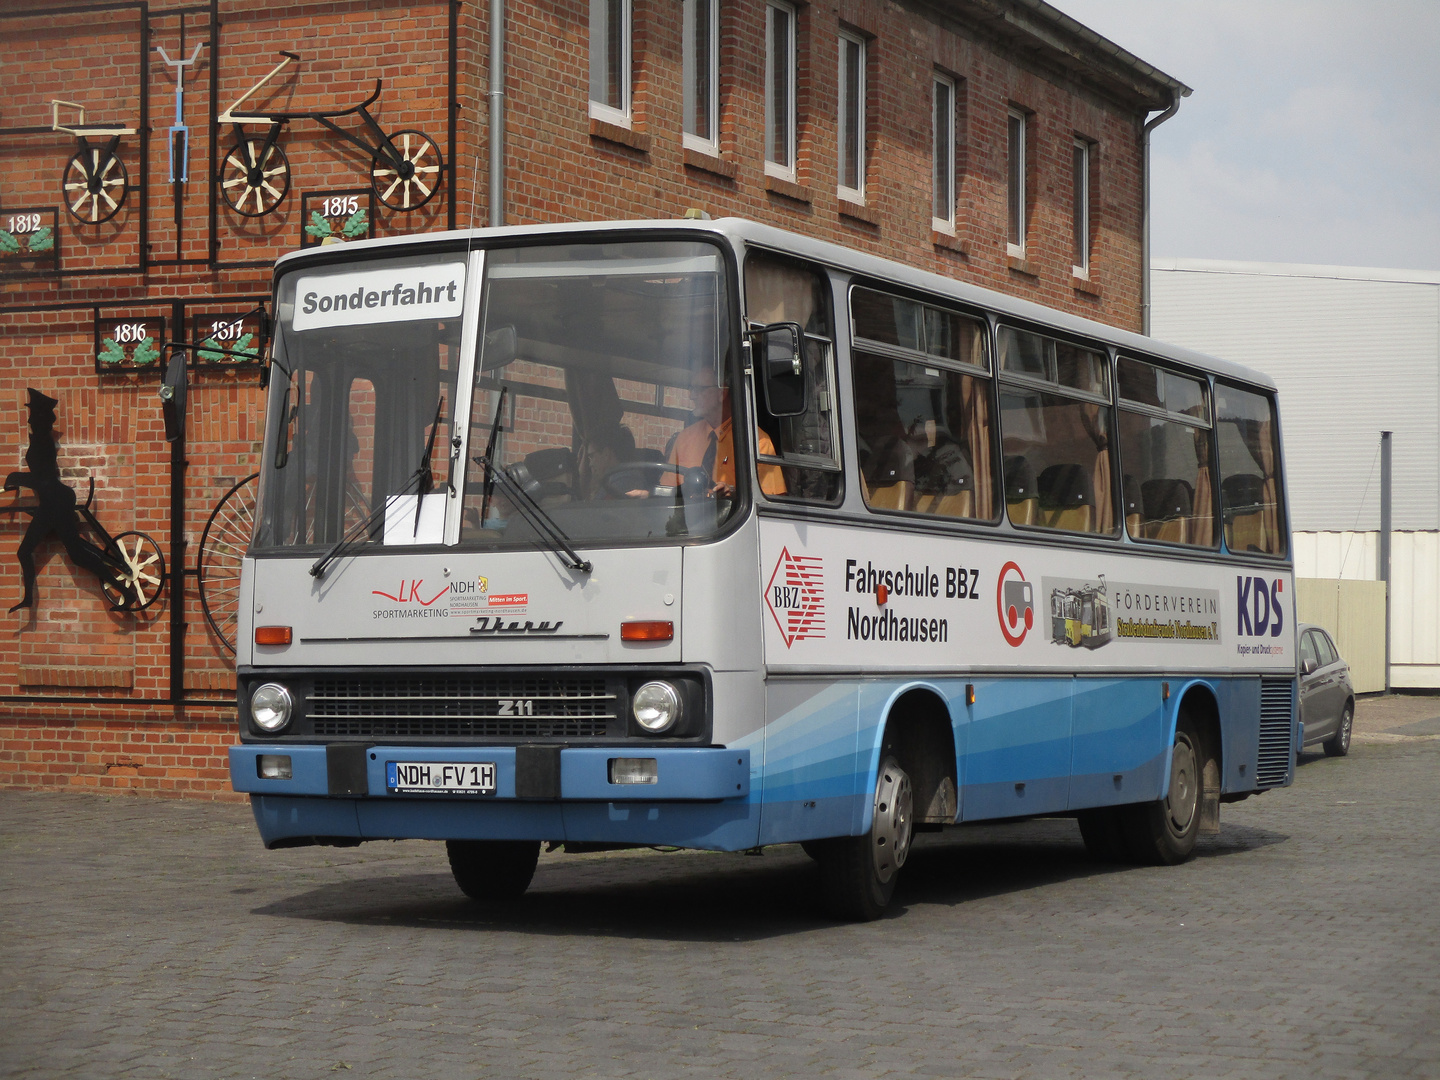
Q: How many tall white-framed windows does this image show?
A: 7